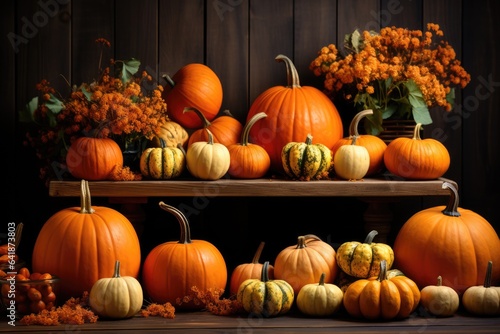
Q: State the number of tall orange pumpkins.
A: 4